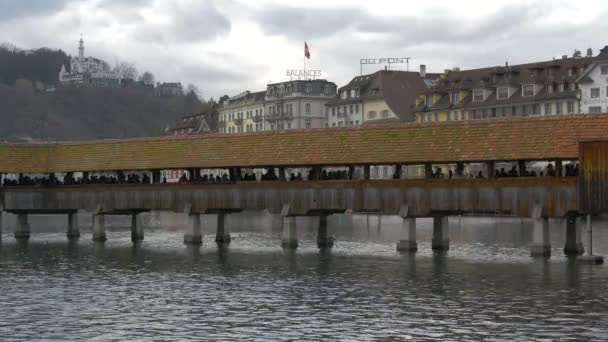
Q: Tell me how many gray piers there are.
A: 12